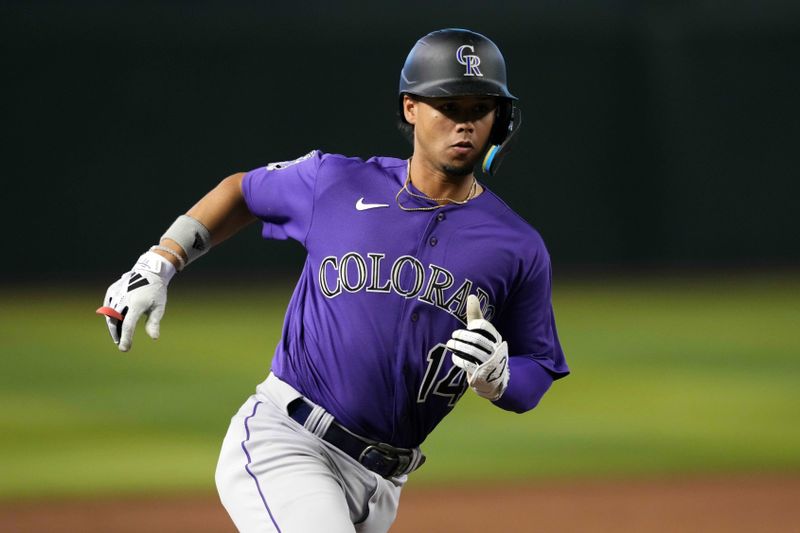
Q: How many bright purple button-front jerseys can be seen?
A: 1